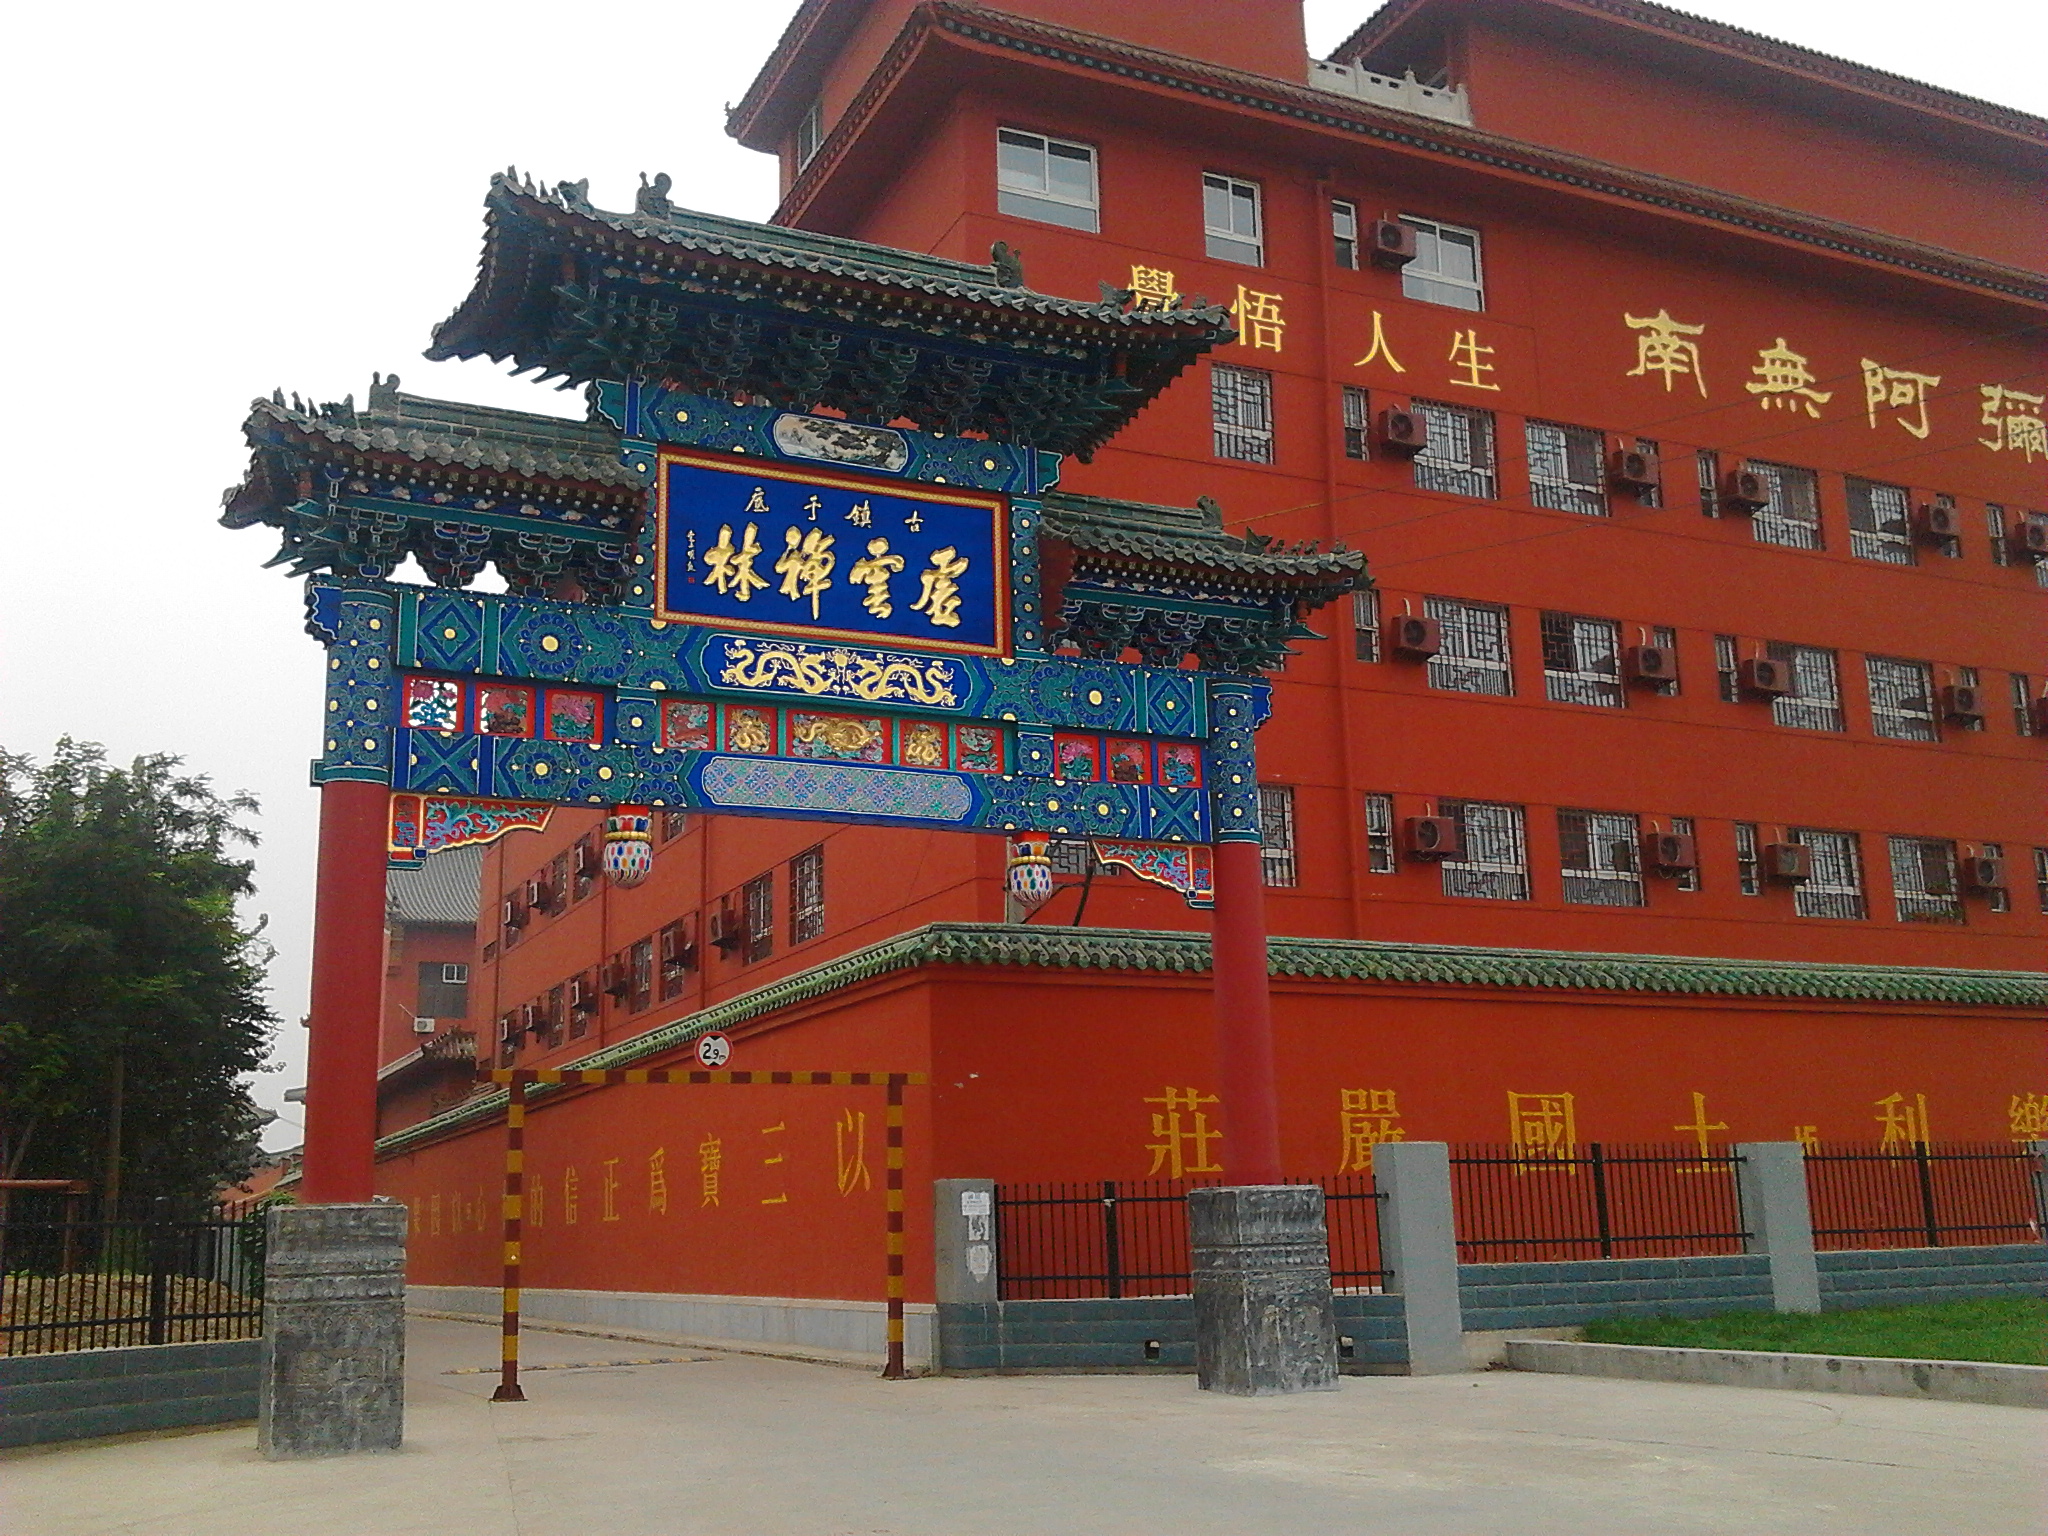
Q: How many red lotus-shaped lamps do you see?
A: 2